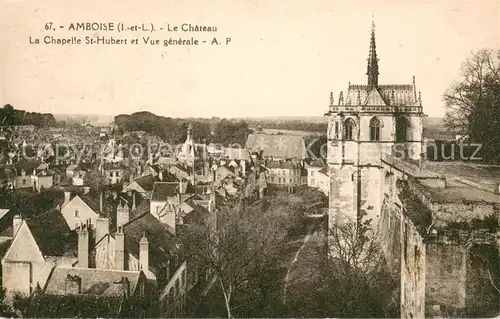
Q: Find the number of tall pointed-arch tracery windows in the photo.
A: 3